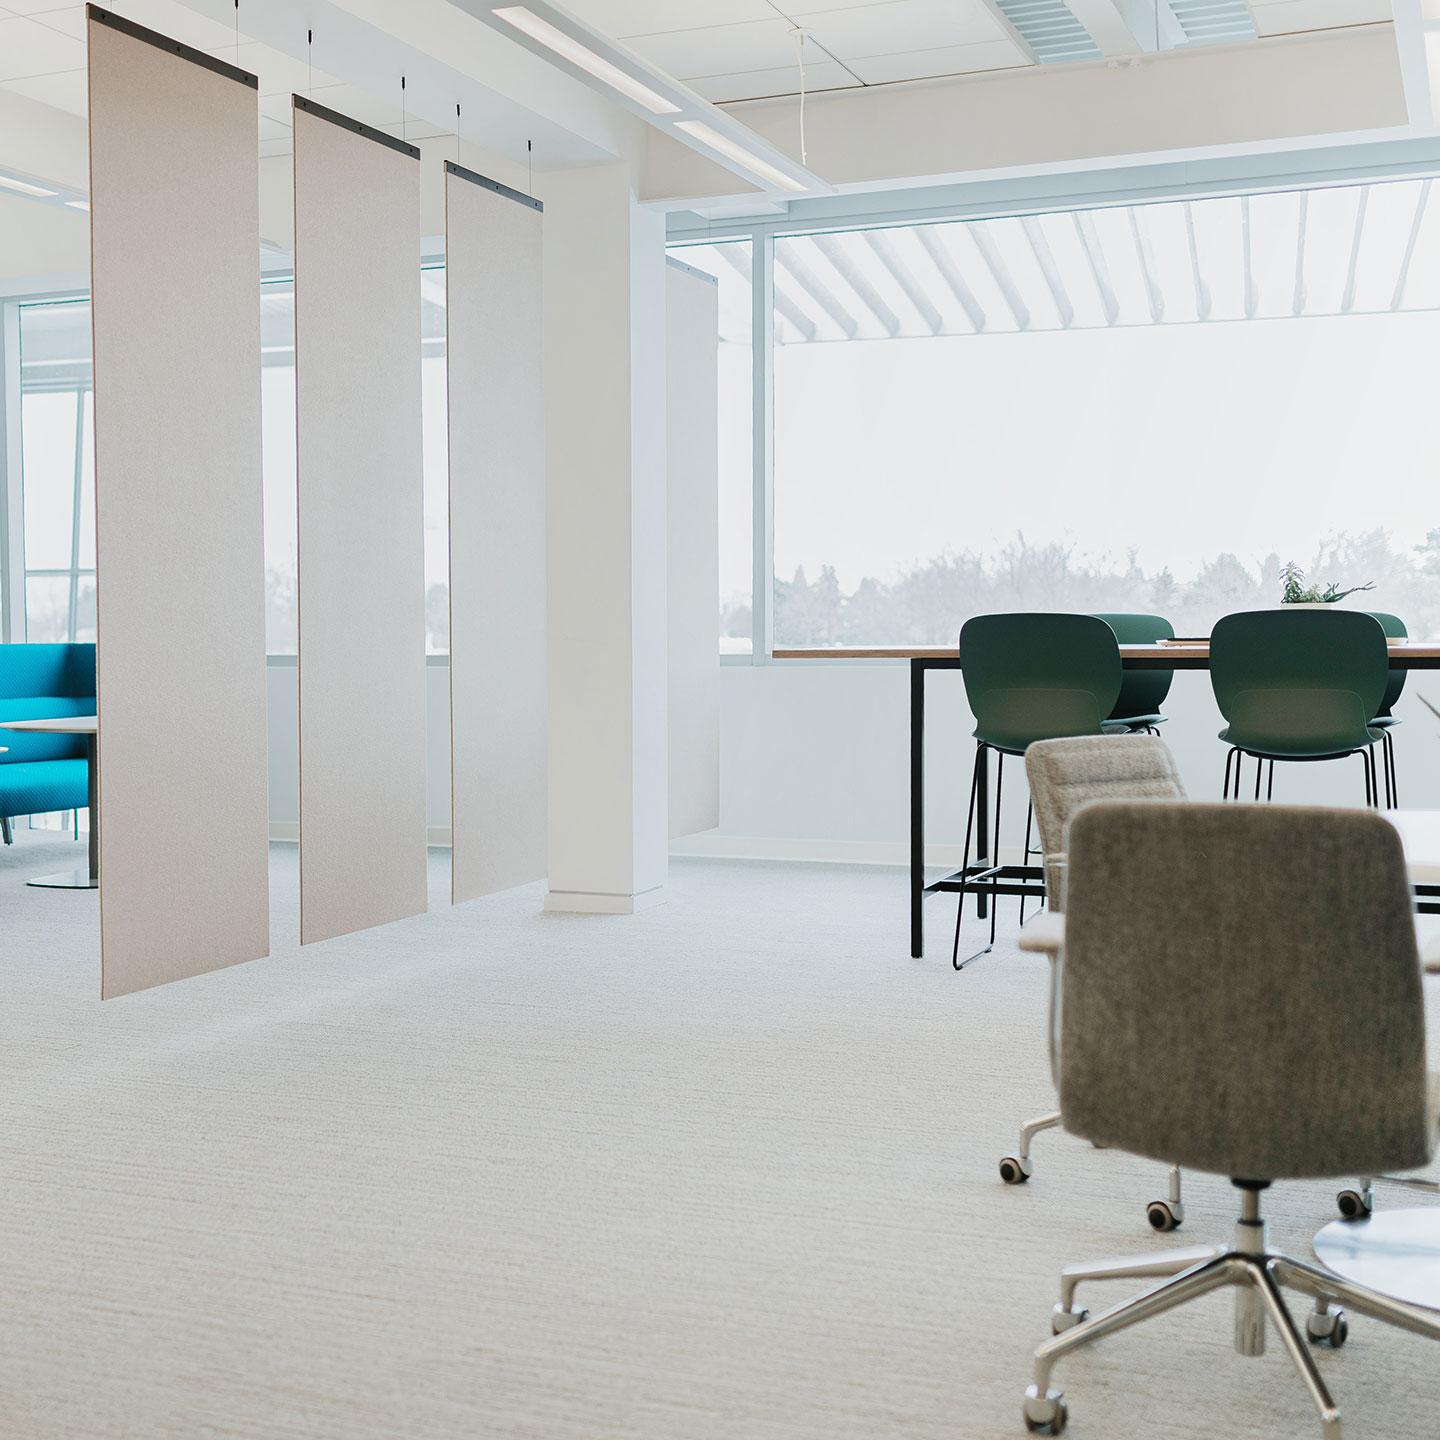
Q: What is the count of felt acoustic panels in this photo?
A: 4